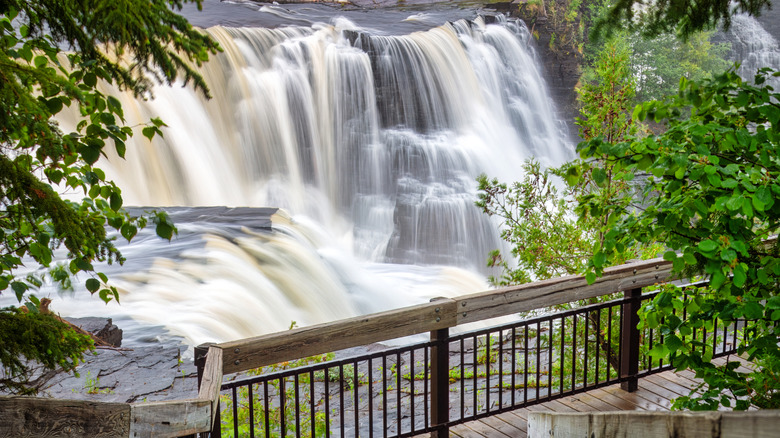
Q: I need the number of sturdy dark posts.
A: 3